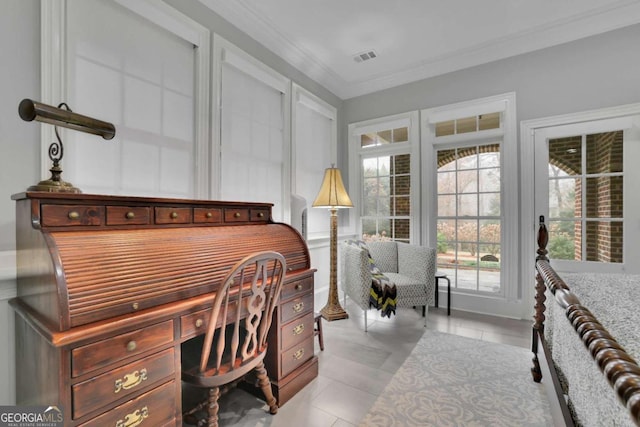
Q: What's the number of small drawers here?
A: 6